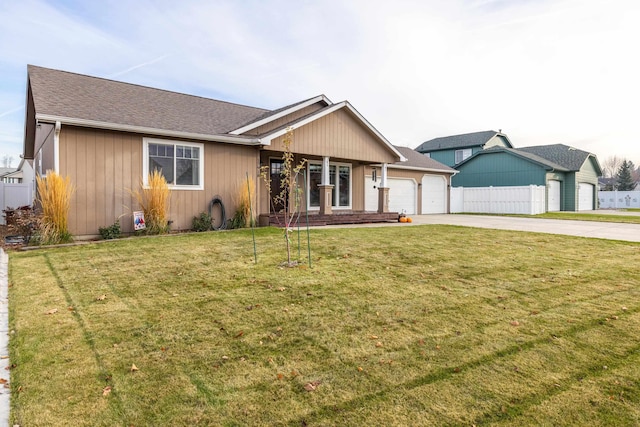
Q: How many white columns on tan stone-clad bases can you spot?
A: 2